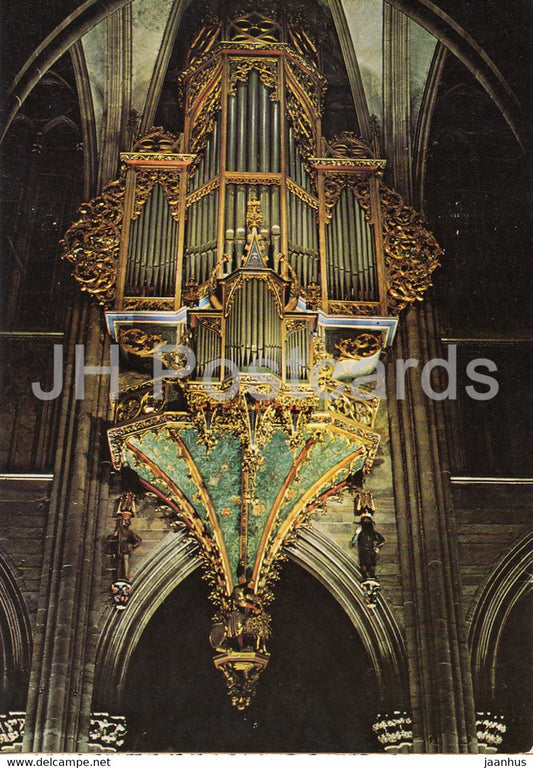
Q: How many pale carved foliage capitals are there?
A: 4